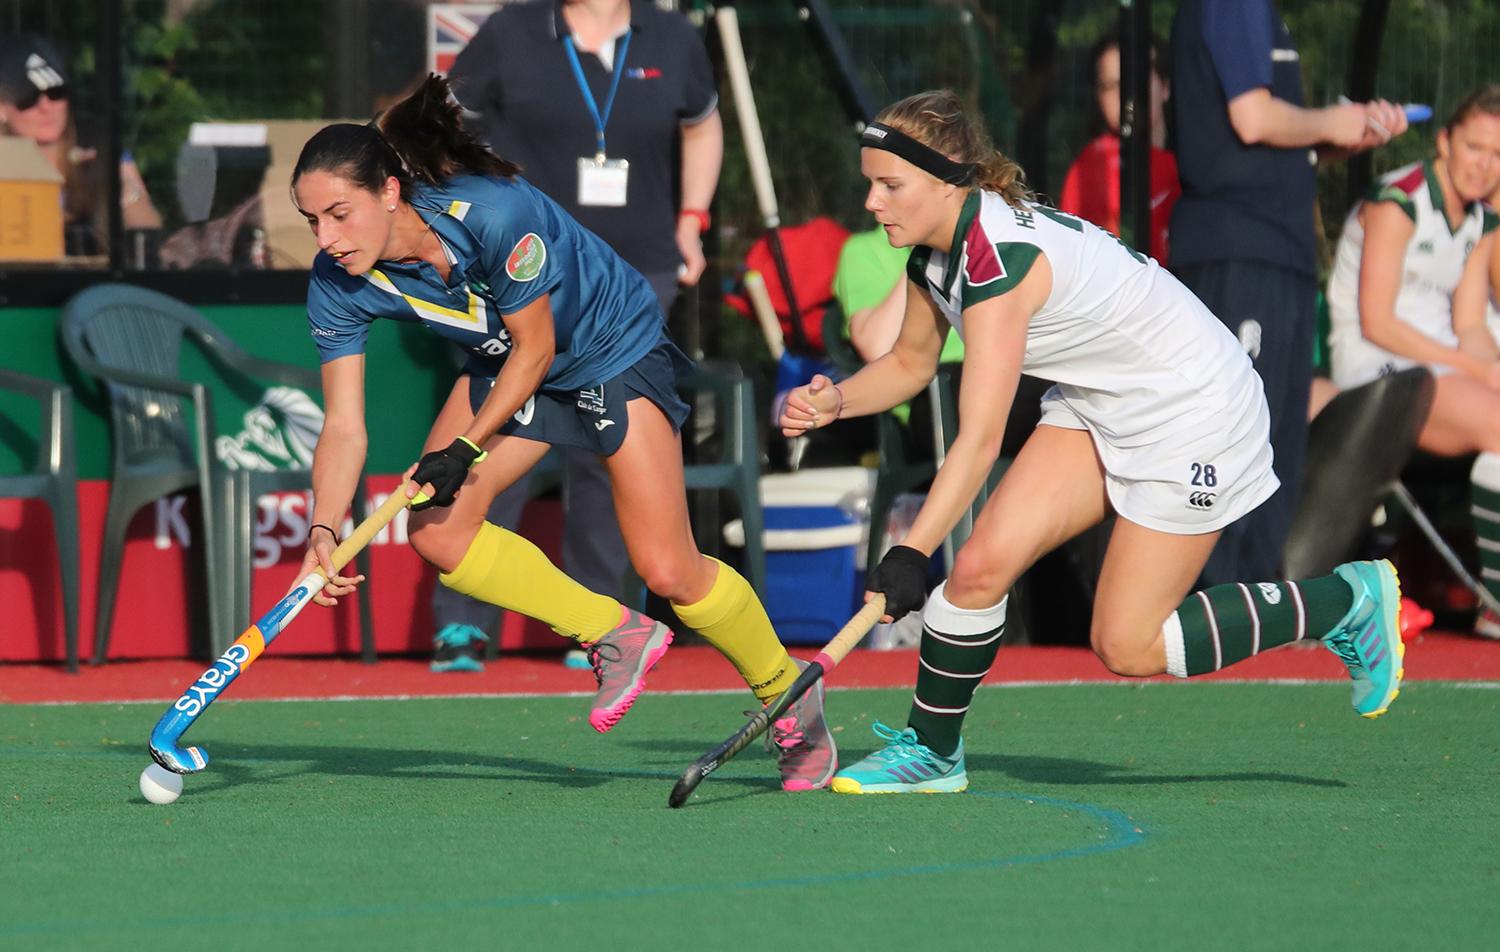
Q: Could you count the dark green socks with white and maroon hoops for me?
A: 3